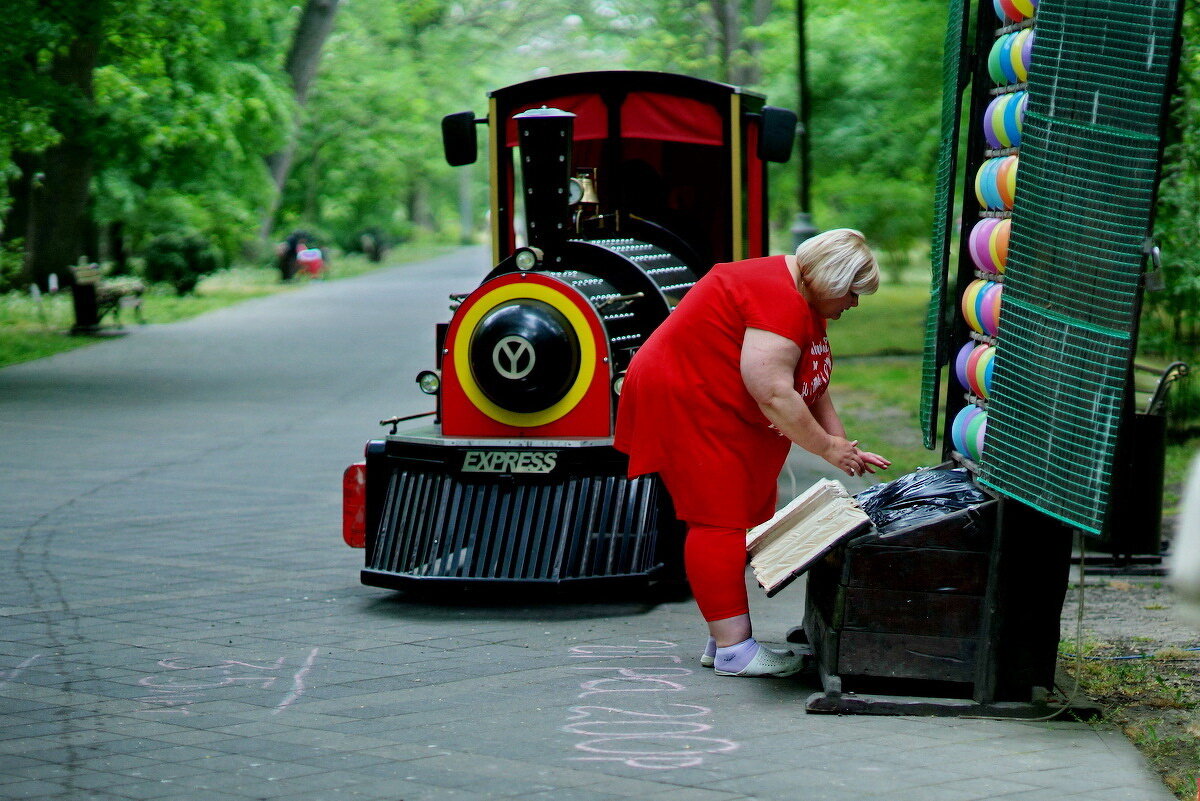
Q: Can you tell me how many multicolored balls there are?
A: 8